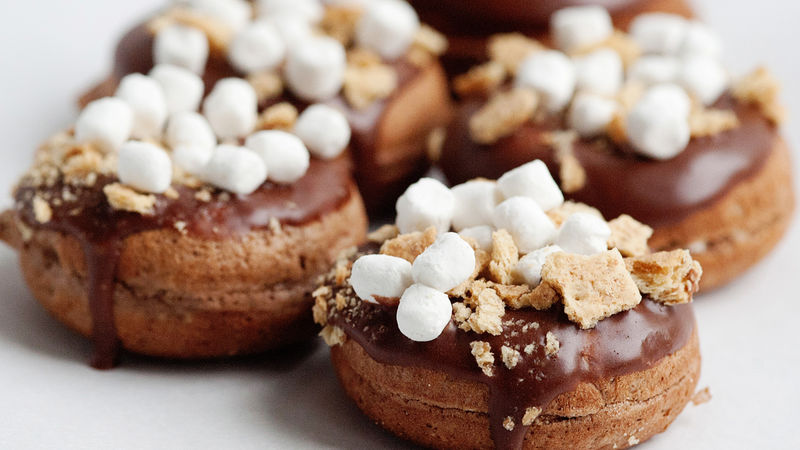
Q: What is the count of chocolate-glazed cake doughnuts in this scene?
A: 5